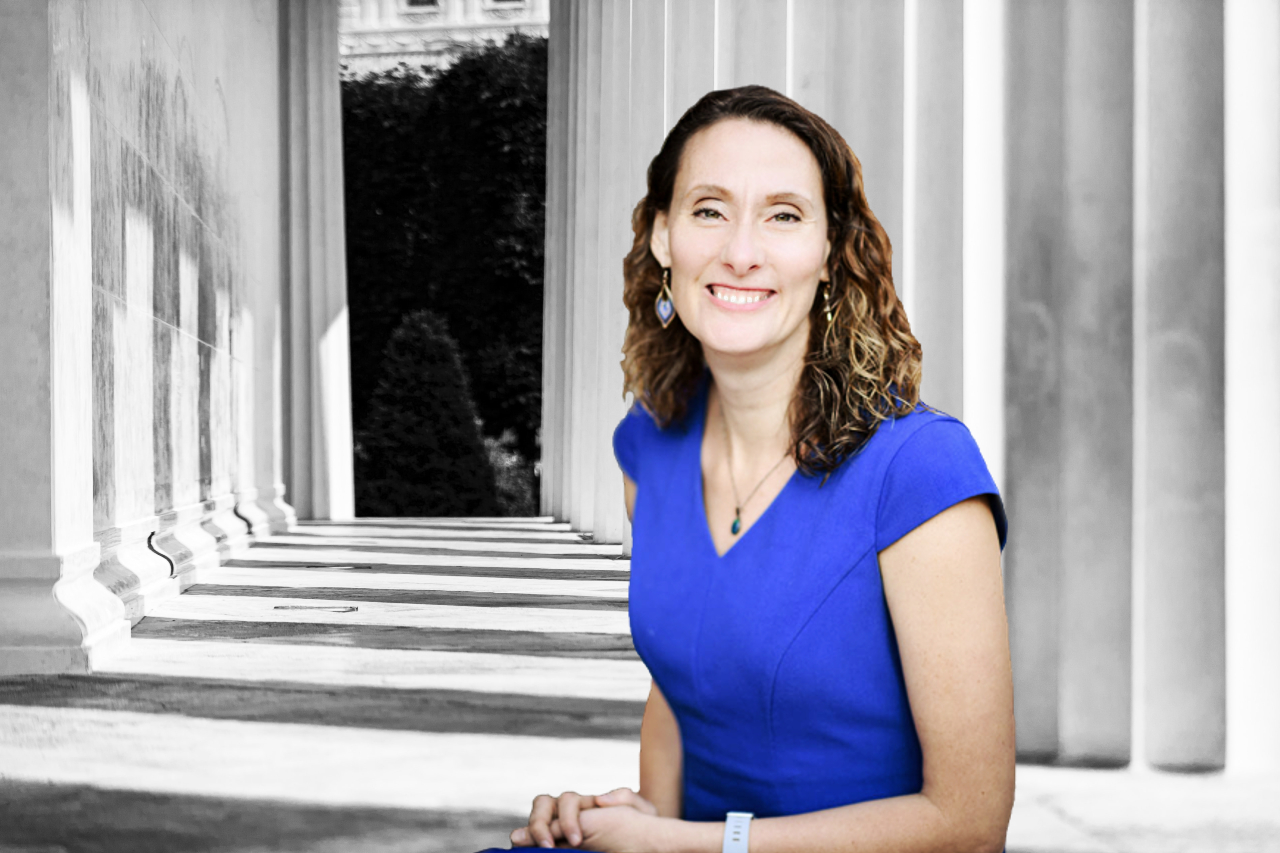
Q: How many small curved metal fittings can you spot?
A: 2